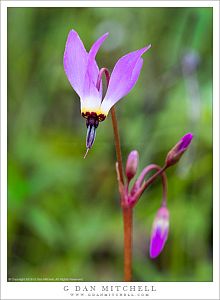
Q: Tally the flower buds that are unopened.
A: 3